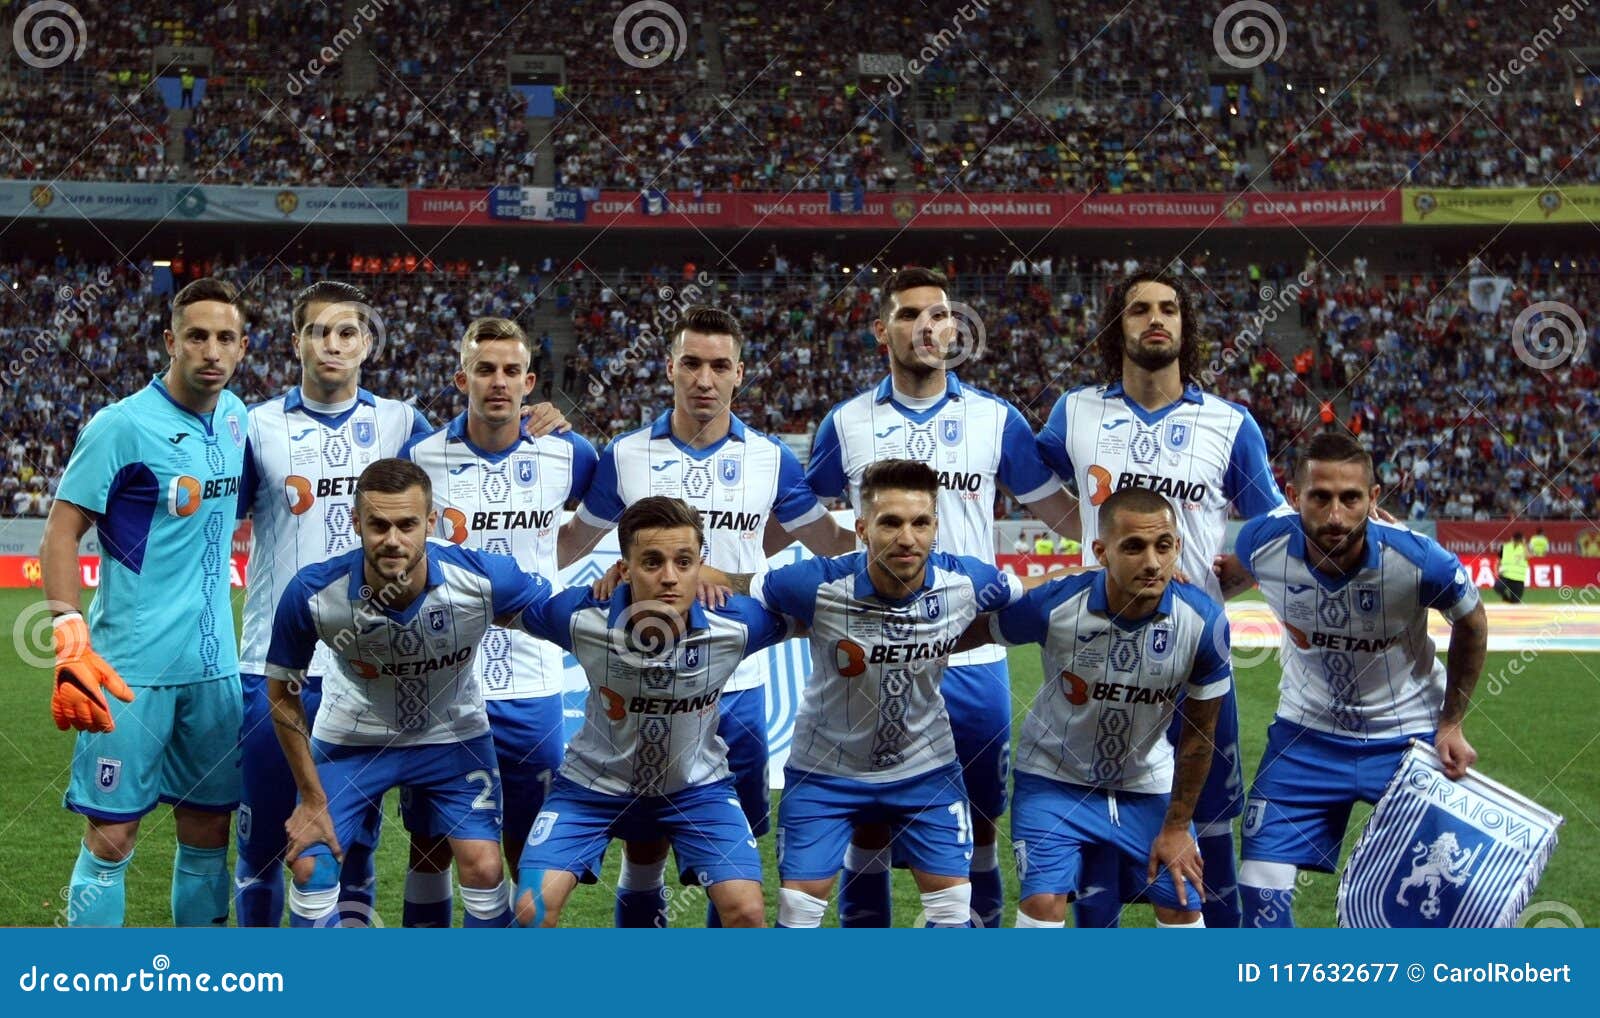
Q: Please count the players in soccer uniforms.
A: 11